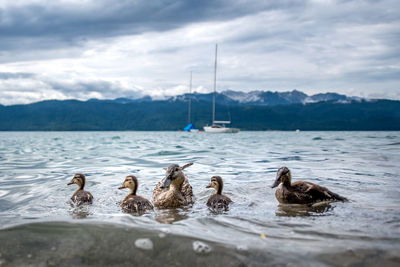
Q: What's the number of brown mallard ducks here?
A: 5